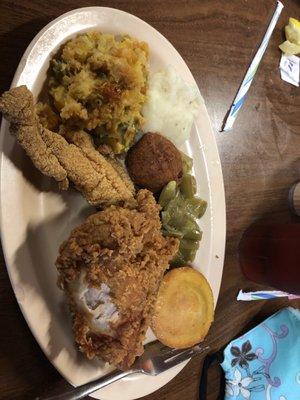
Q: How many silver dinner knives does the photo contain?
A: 0